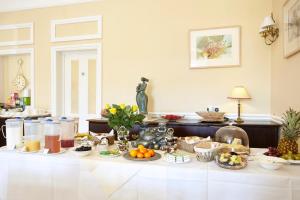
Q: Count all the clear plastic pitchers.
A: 4